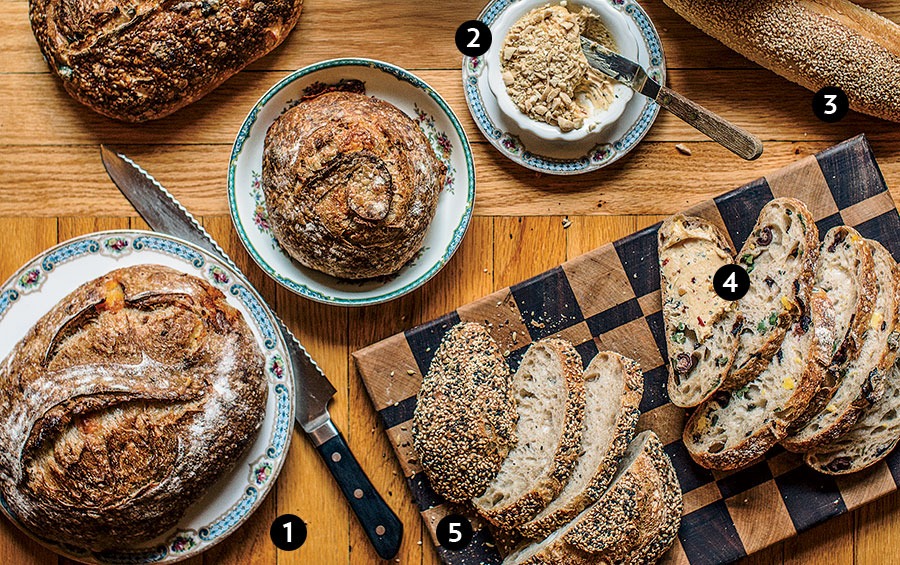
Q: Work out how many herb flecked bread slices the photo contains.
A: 6